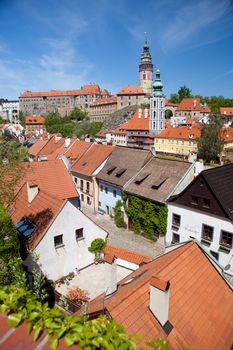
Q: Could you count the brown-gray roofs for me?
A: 2